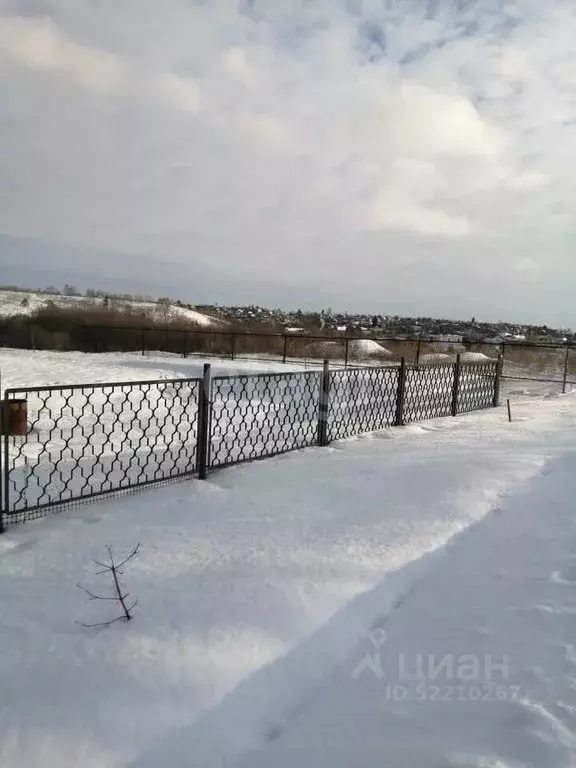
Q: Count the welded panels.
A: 5